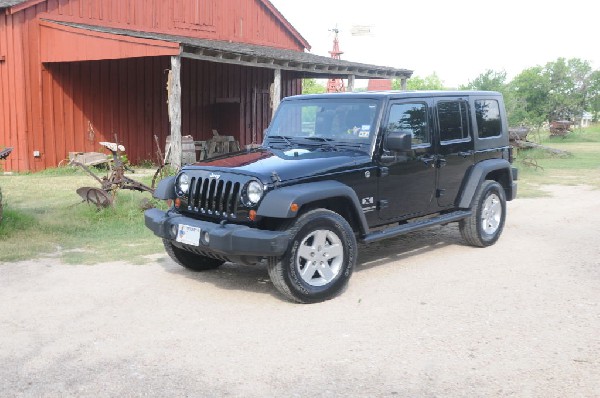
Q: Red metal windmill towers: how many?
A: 1